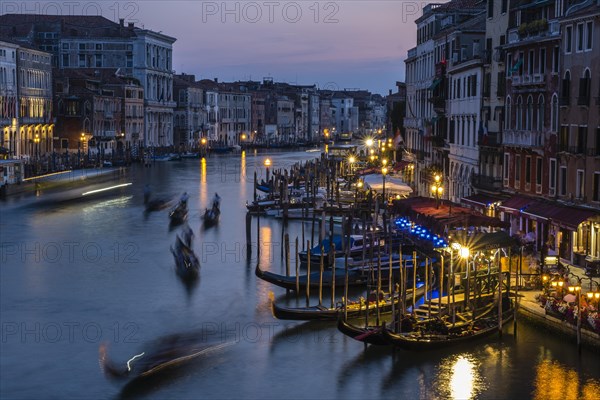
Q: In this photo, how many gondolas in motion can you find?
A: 5